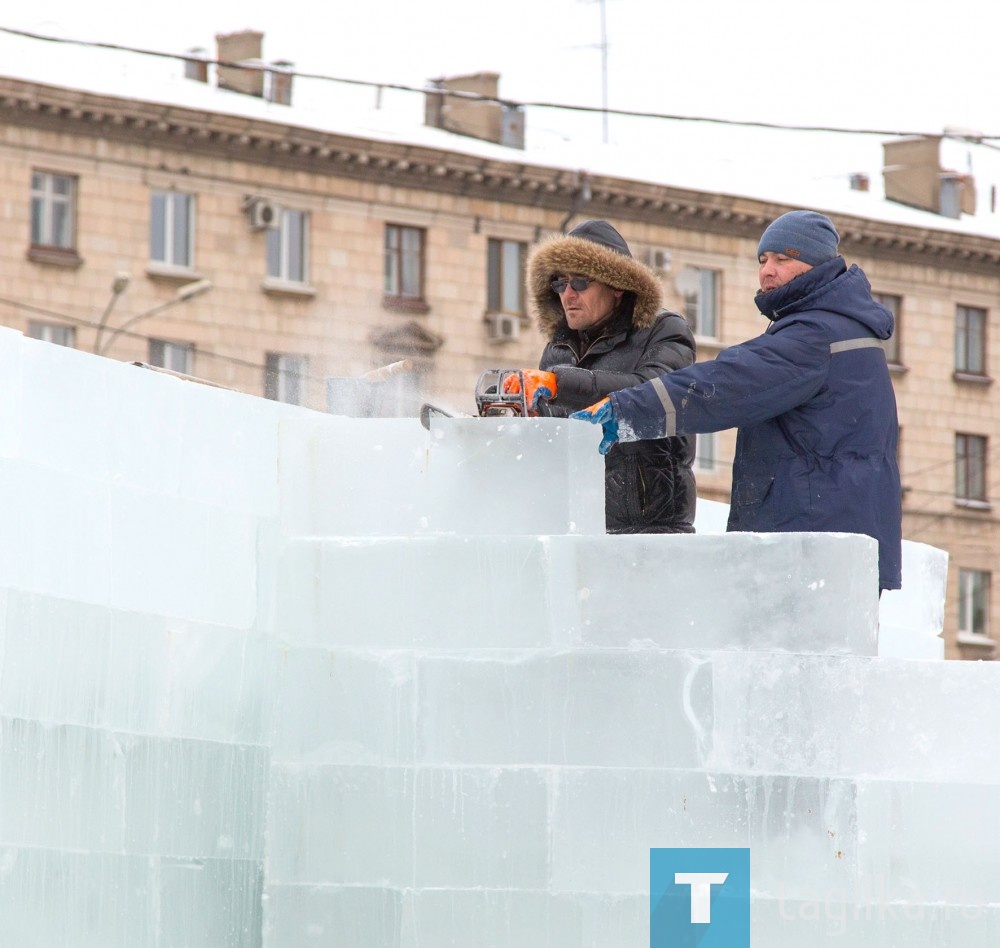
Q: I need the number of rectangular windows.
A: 14